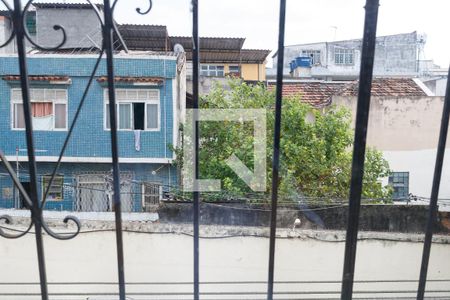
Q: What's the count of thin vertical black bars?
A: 6